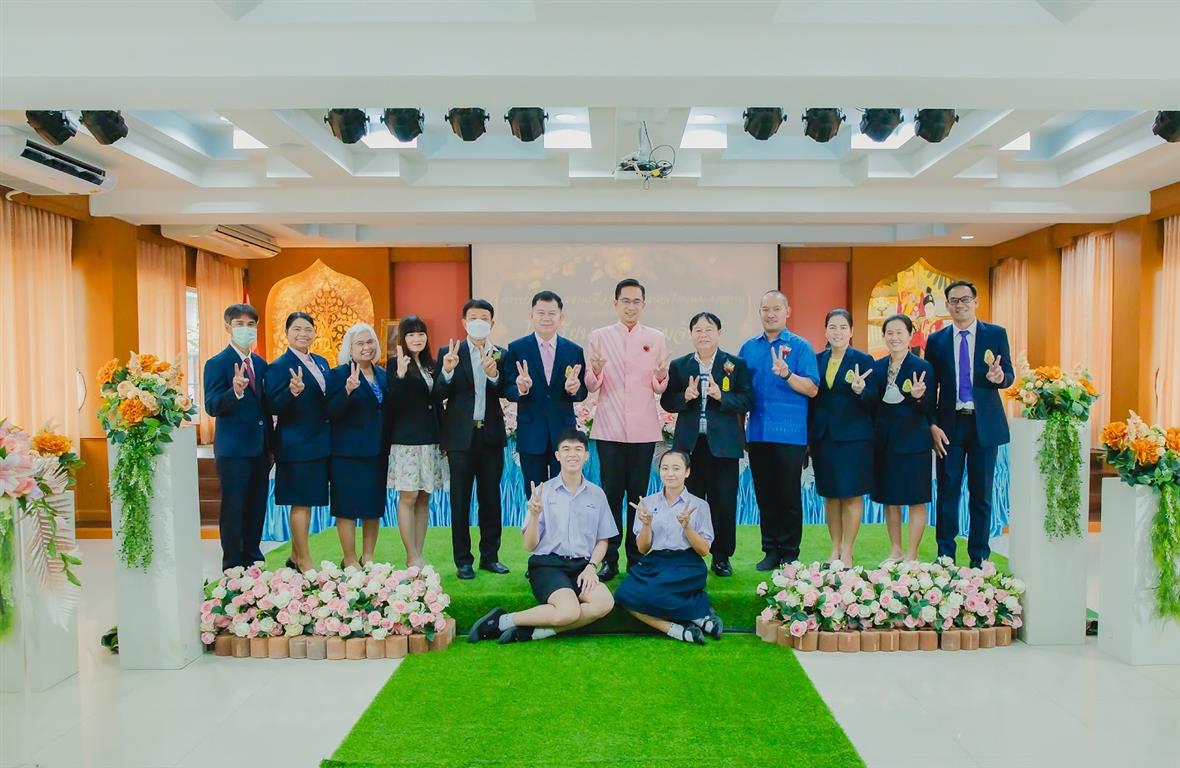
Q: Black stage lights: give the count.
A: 11